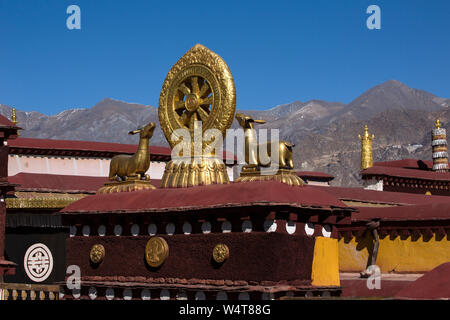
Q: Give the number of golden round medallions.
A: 3